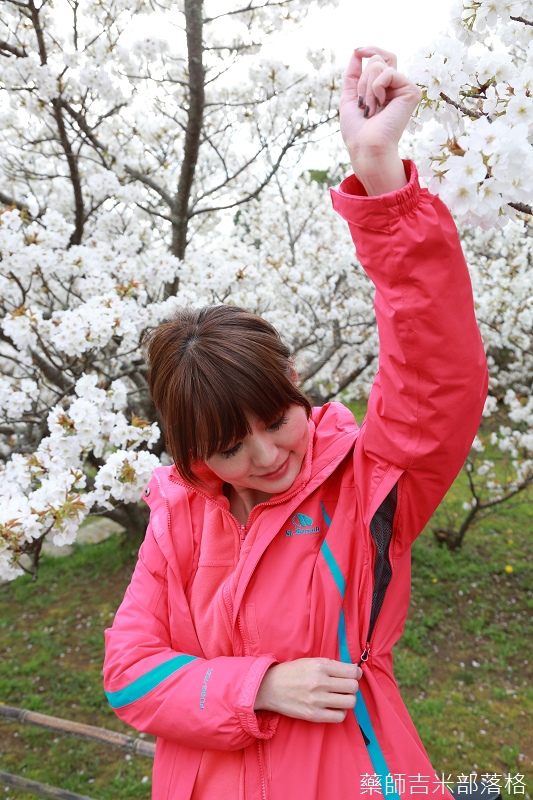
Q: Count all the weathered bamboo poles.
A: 2